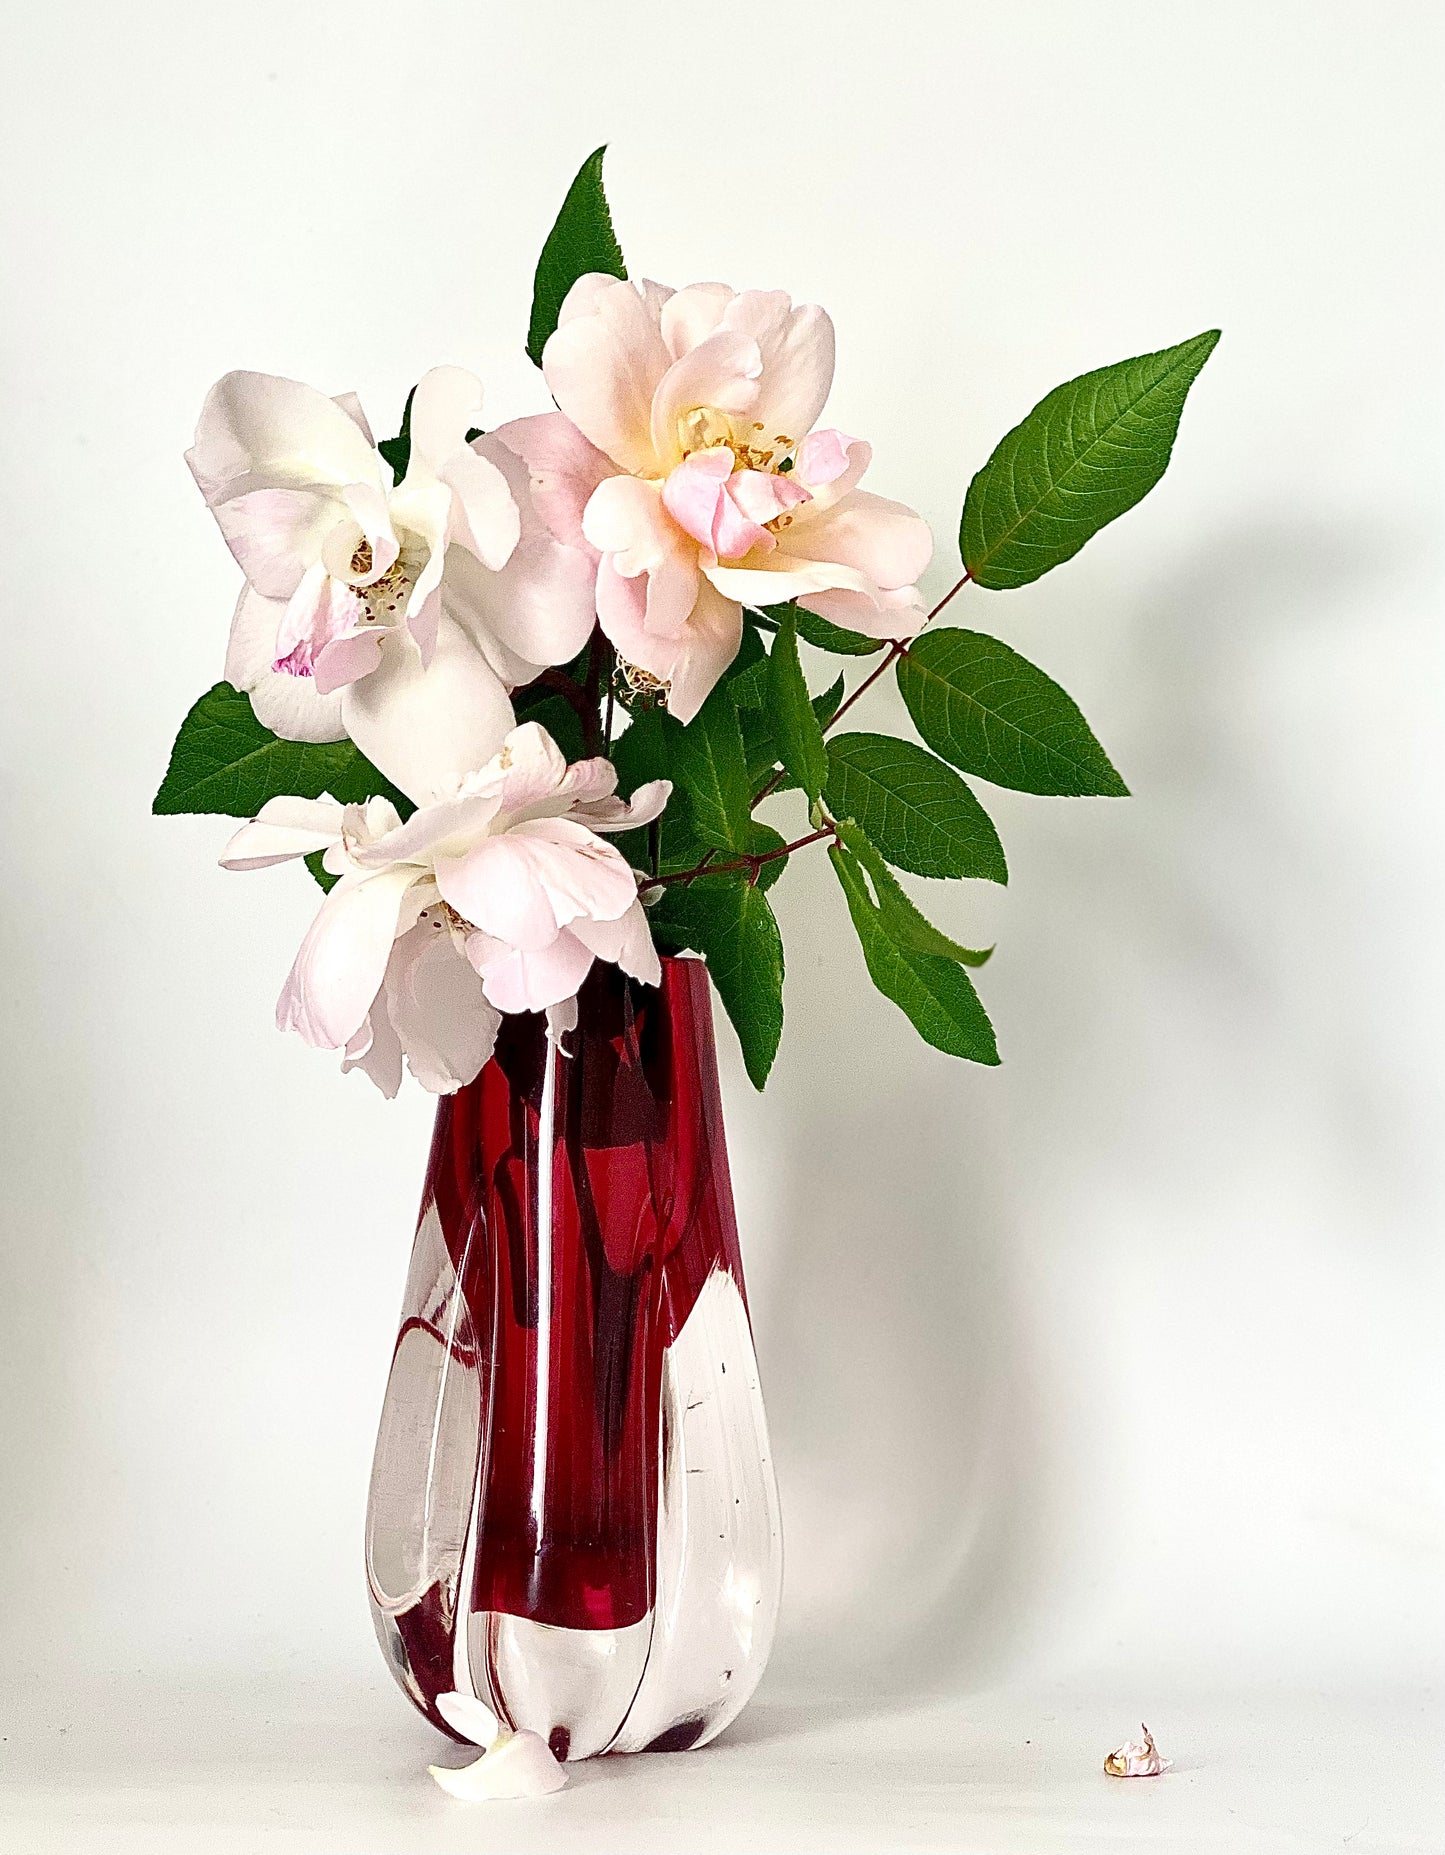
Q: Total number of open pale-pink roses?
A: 3